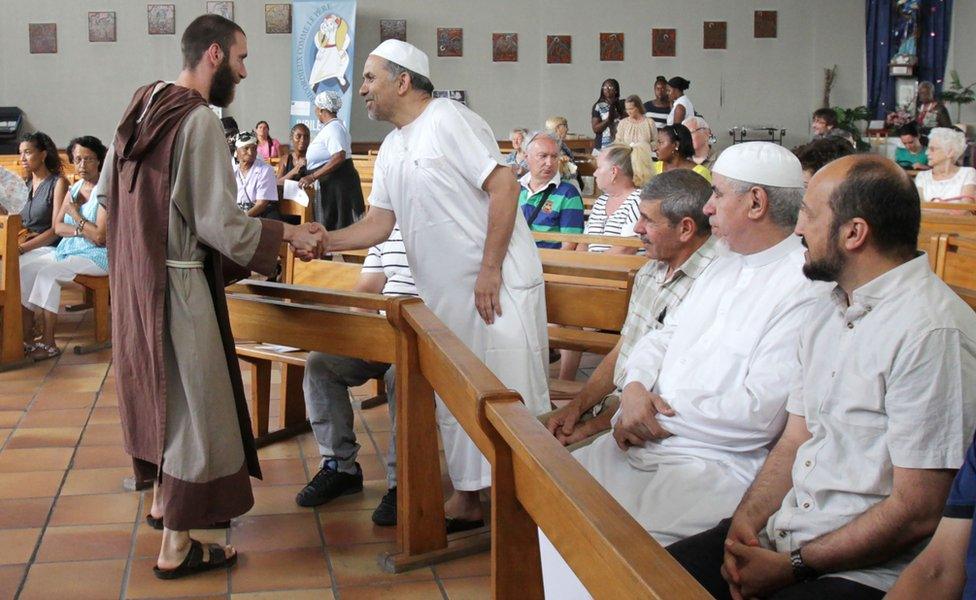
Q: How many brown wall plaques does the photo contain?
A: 13